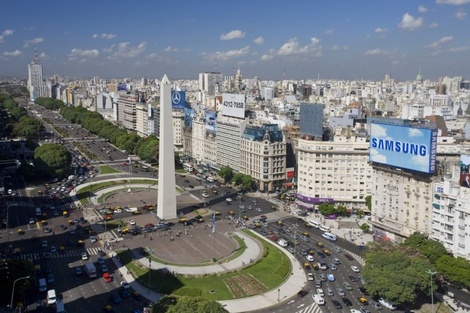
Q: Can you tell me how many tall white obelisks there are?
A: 1